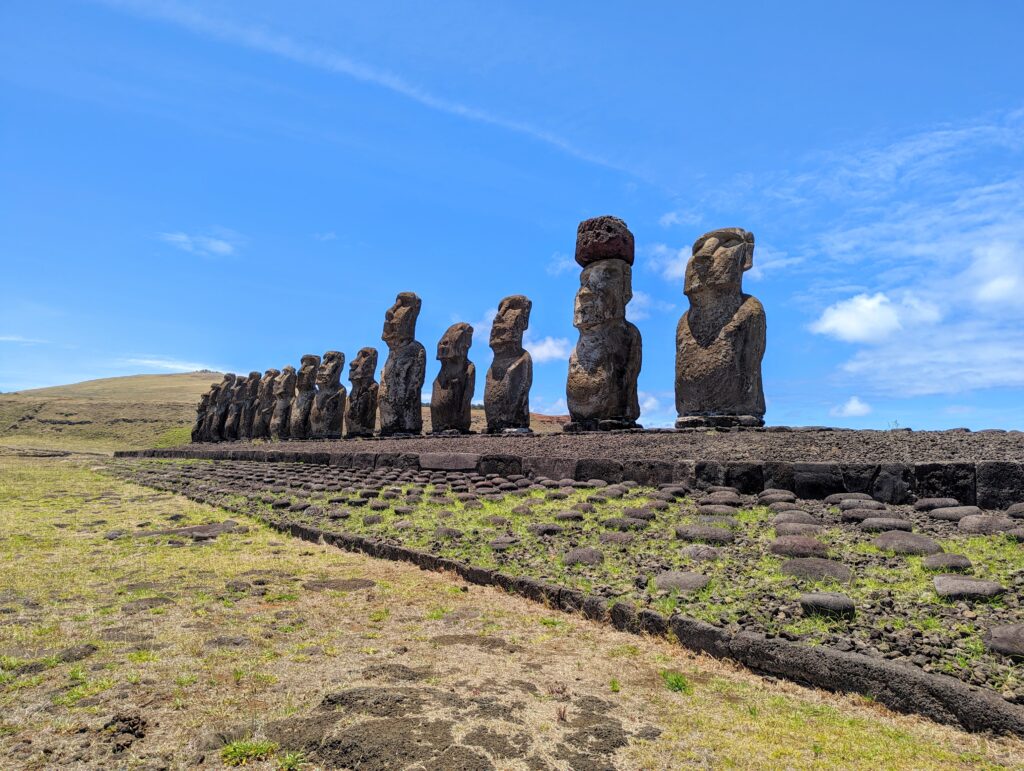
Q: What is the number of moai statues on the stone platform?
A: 15